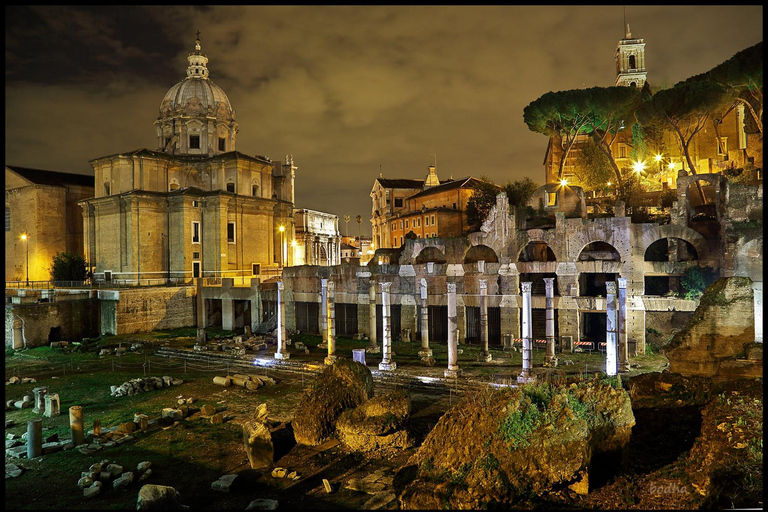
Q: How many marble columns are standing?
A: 12